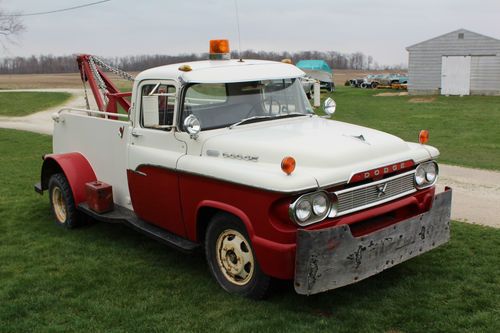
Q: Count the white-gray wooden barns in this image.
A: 1